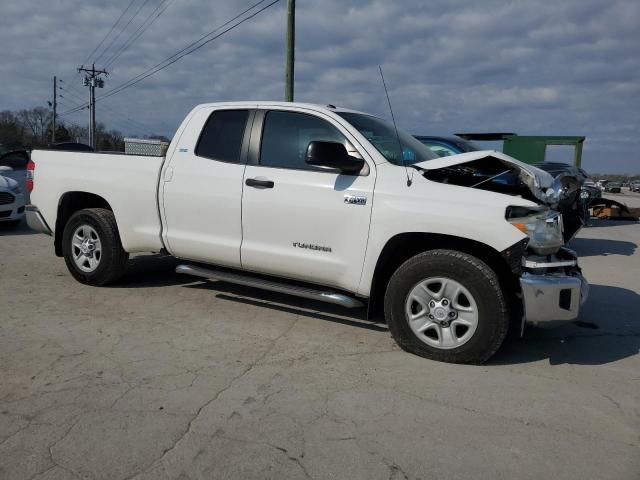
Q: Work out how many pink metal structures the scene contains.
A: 0